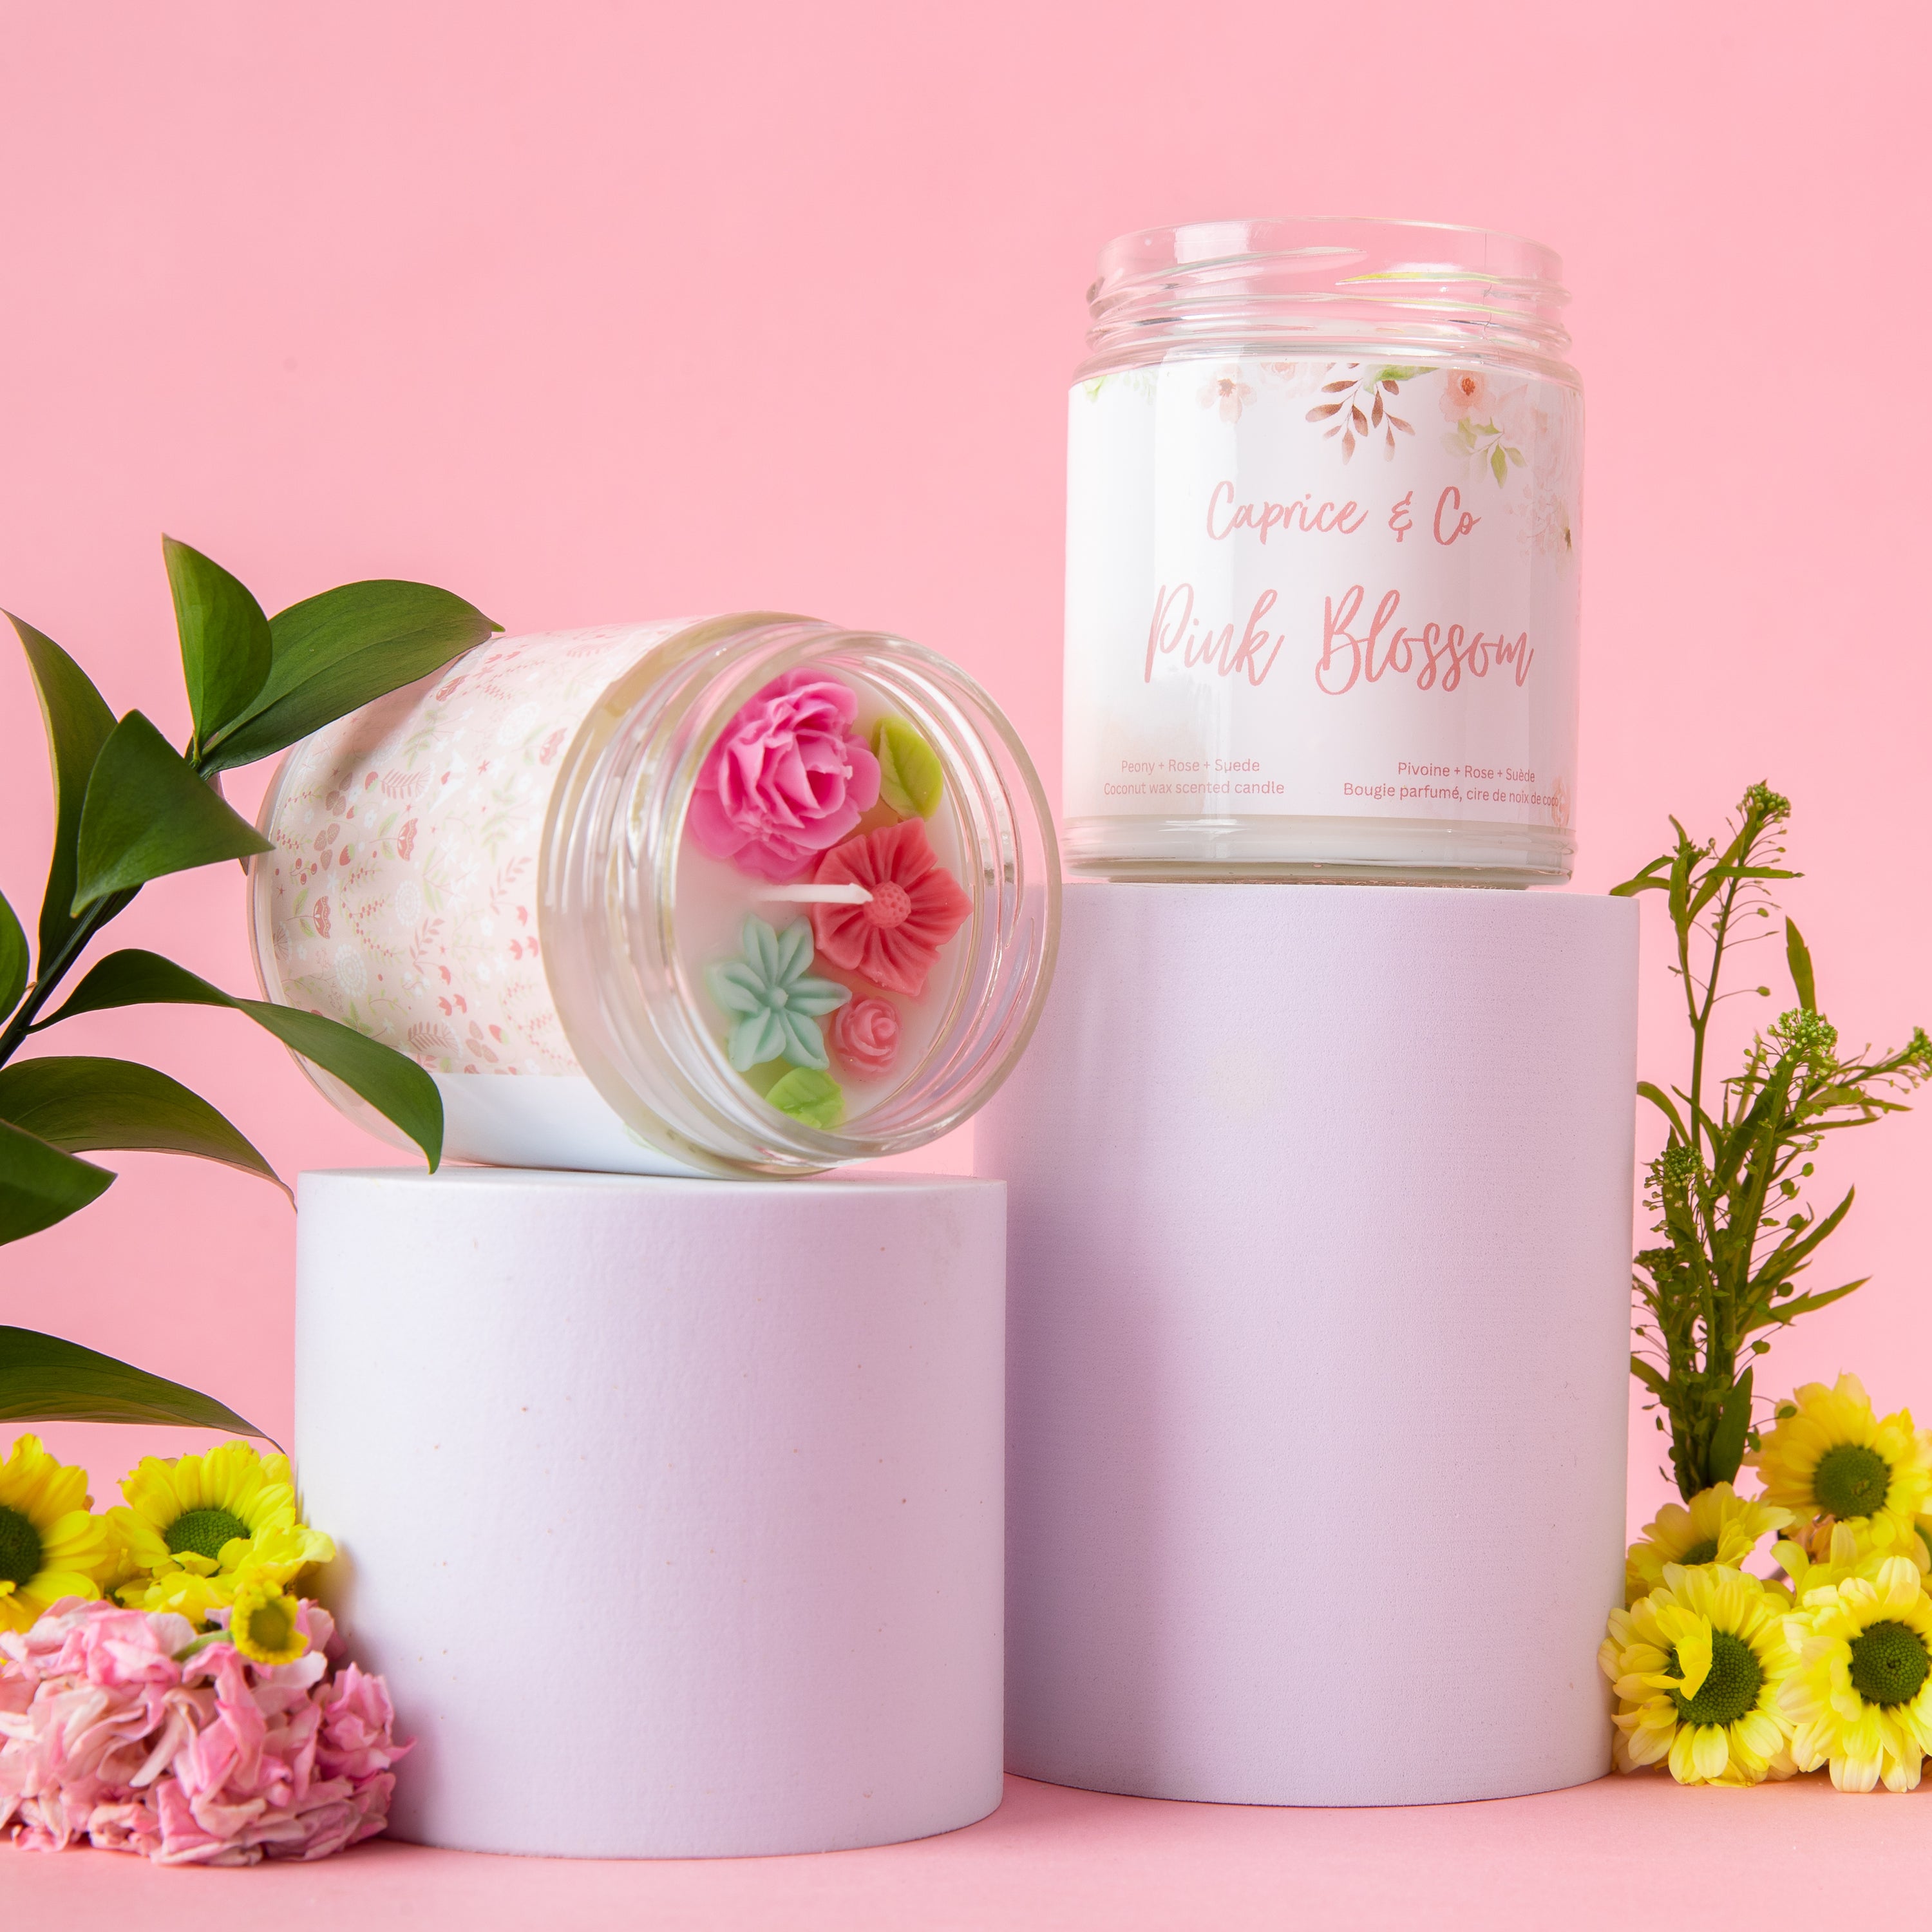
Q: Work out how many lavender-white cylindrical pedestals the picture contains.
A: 2